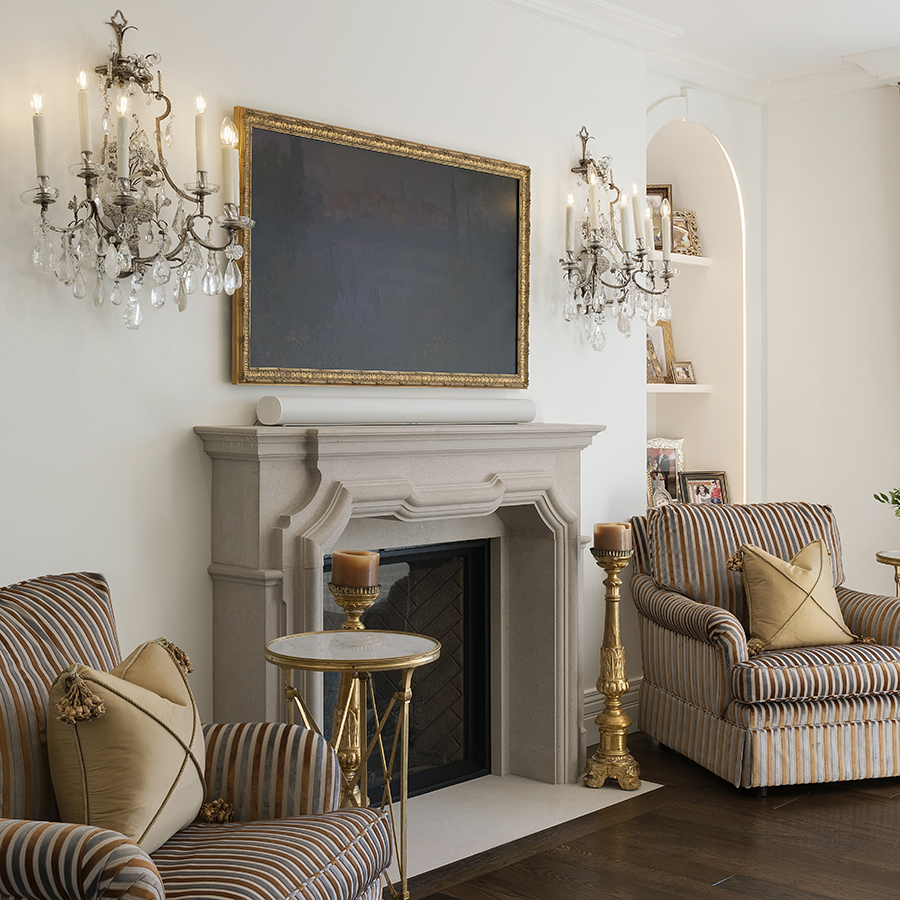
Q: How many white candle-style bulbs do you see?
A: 12